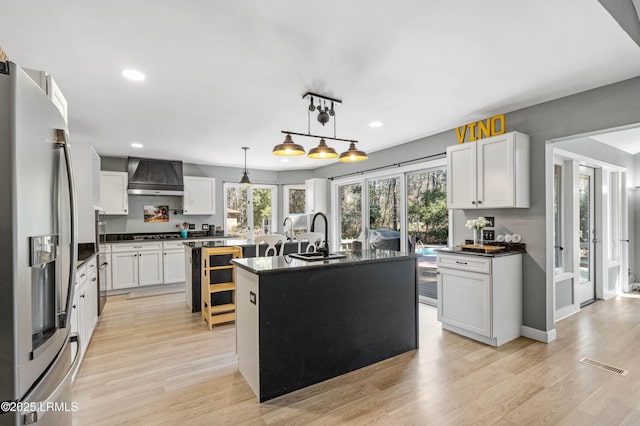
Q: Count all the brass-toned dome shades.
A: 3